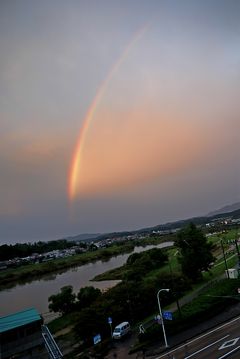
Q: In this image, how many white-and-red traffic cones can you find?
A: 0